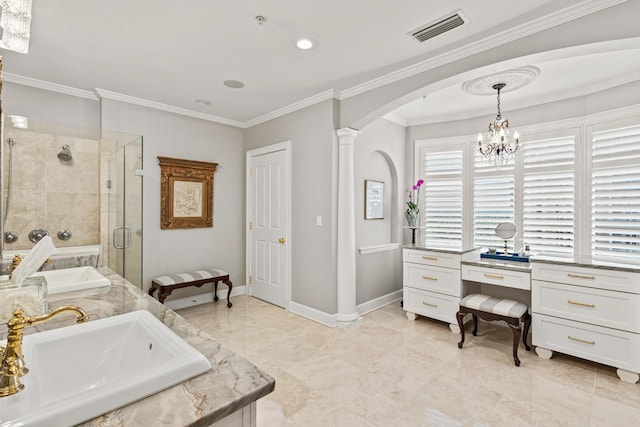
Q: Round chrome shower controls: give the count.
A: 3